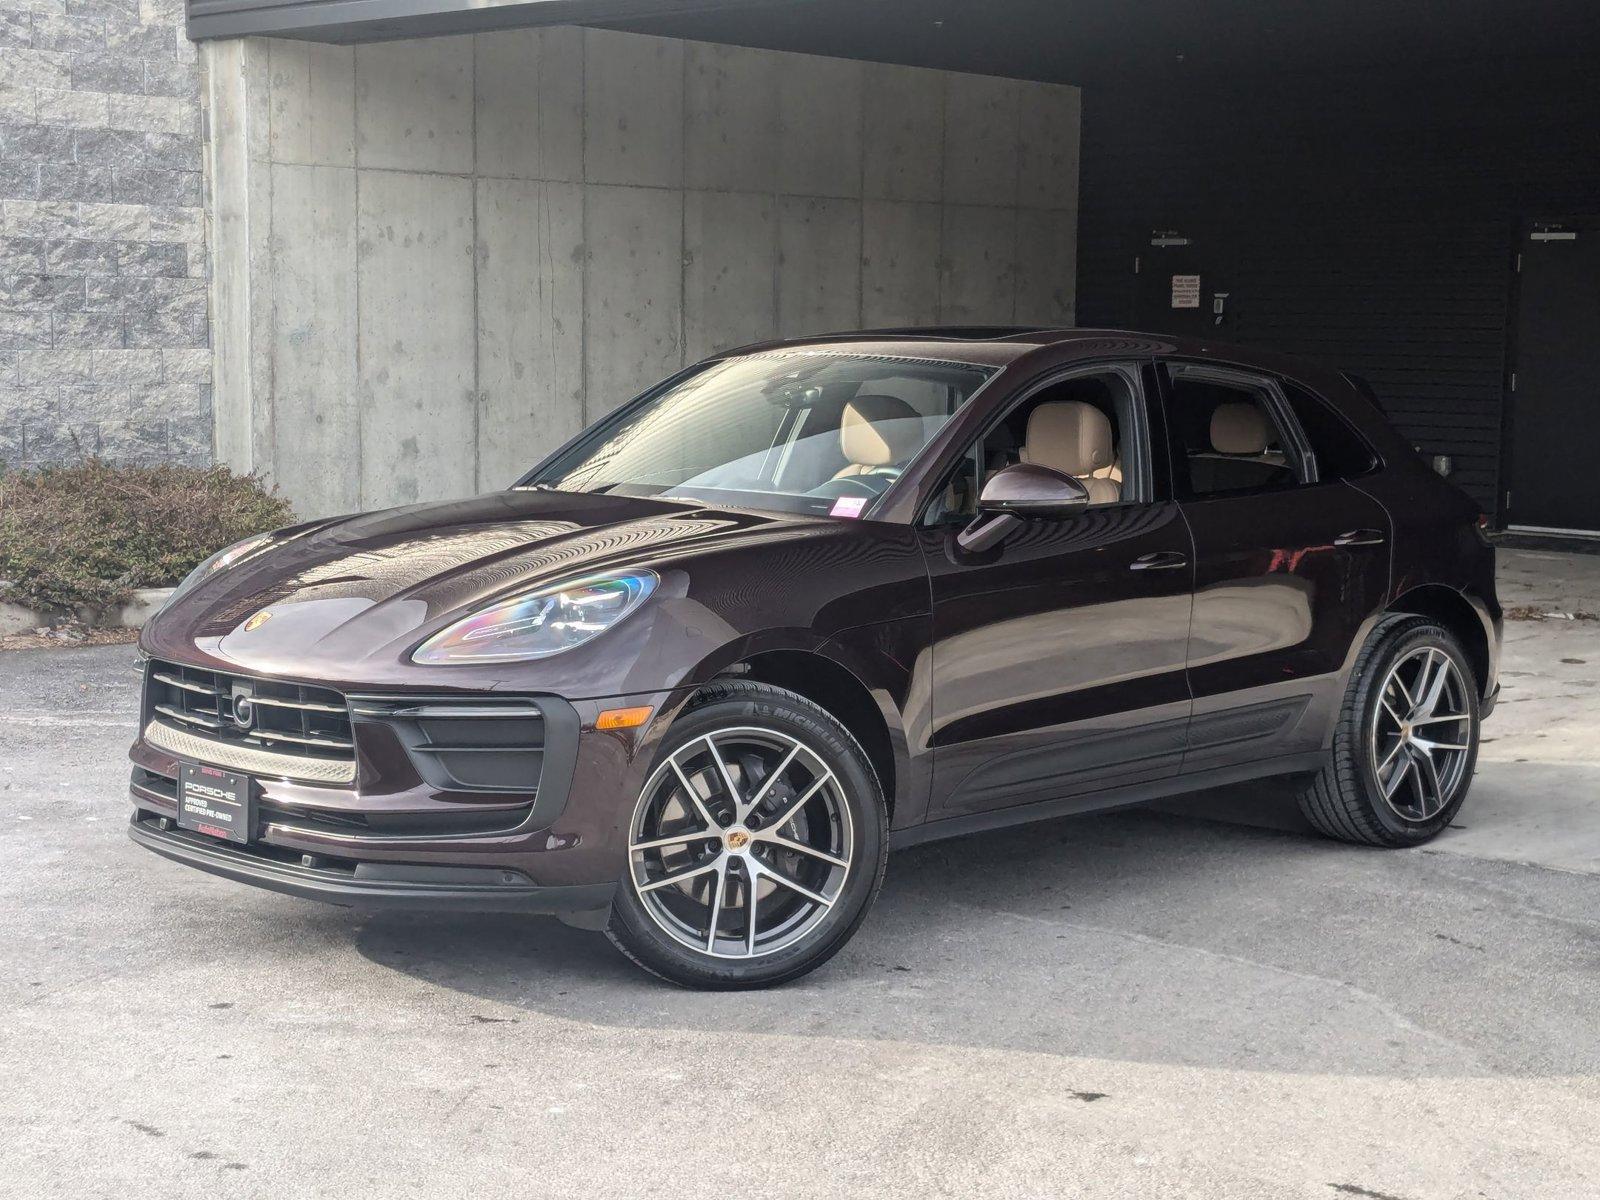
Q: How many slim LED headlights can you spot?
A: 2